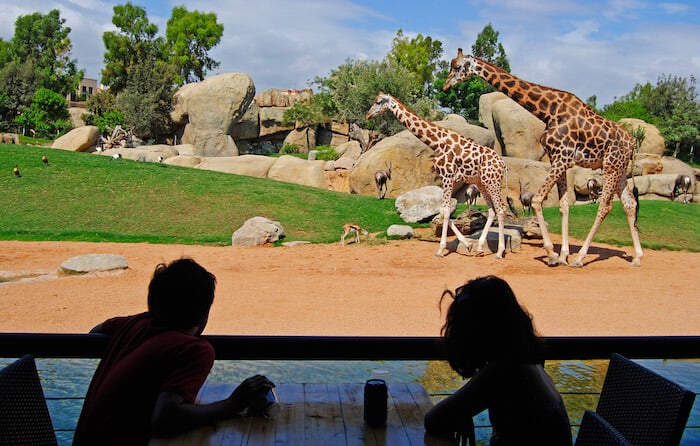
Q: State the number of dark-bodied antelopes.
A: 5